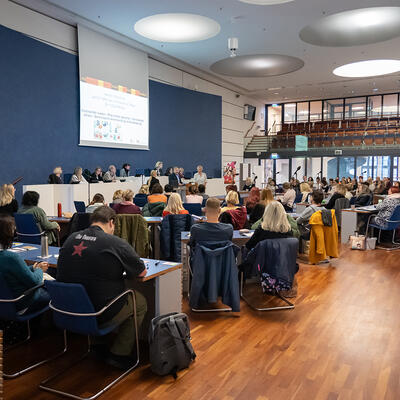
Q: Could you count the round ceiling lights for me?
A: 5